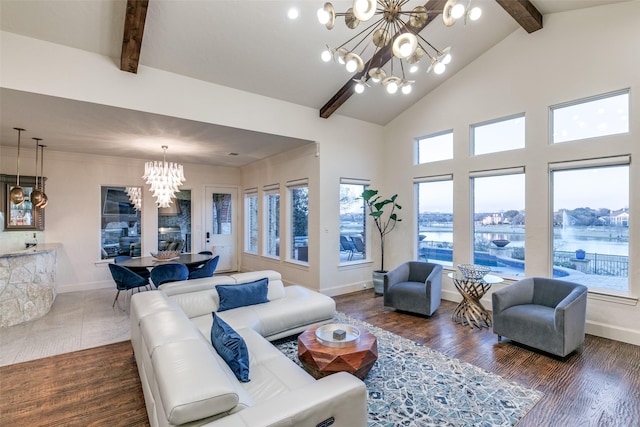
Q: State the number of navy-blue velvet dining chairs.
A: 5